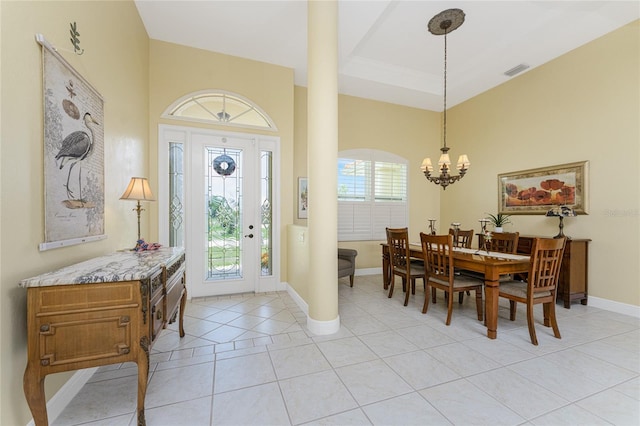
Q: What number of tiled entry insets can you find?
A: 1